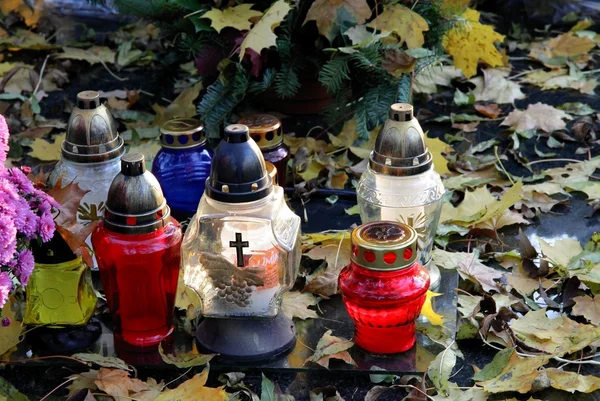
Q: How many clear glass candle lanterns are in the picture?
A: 3